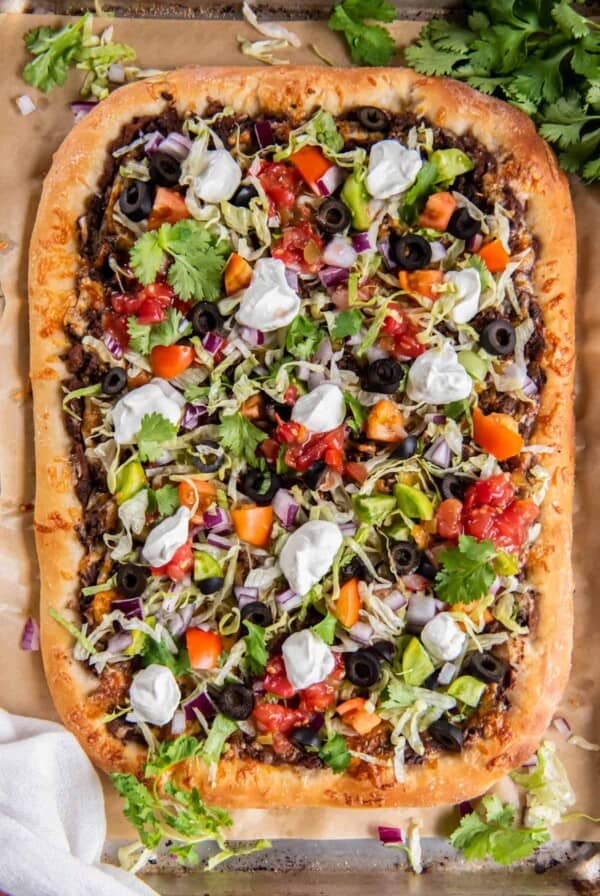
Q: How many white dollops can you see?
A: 12